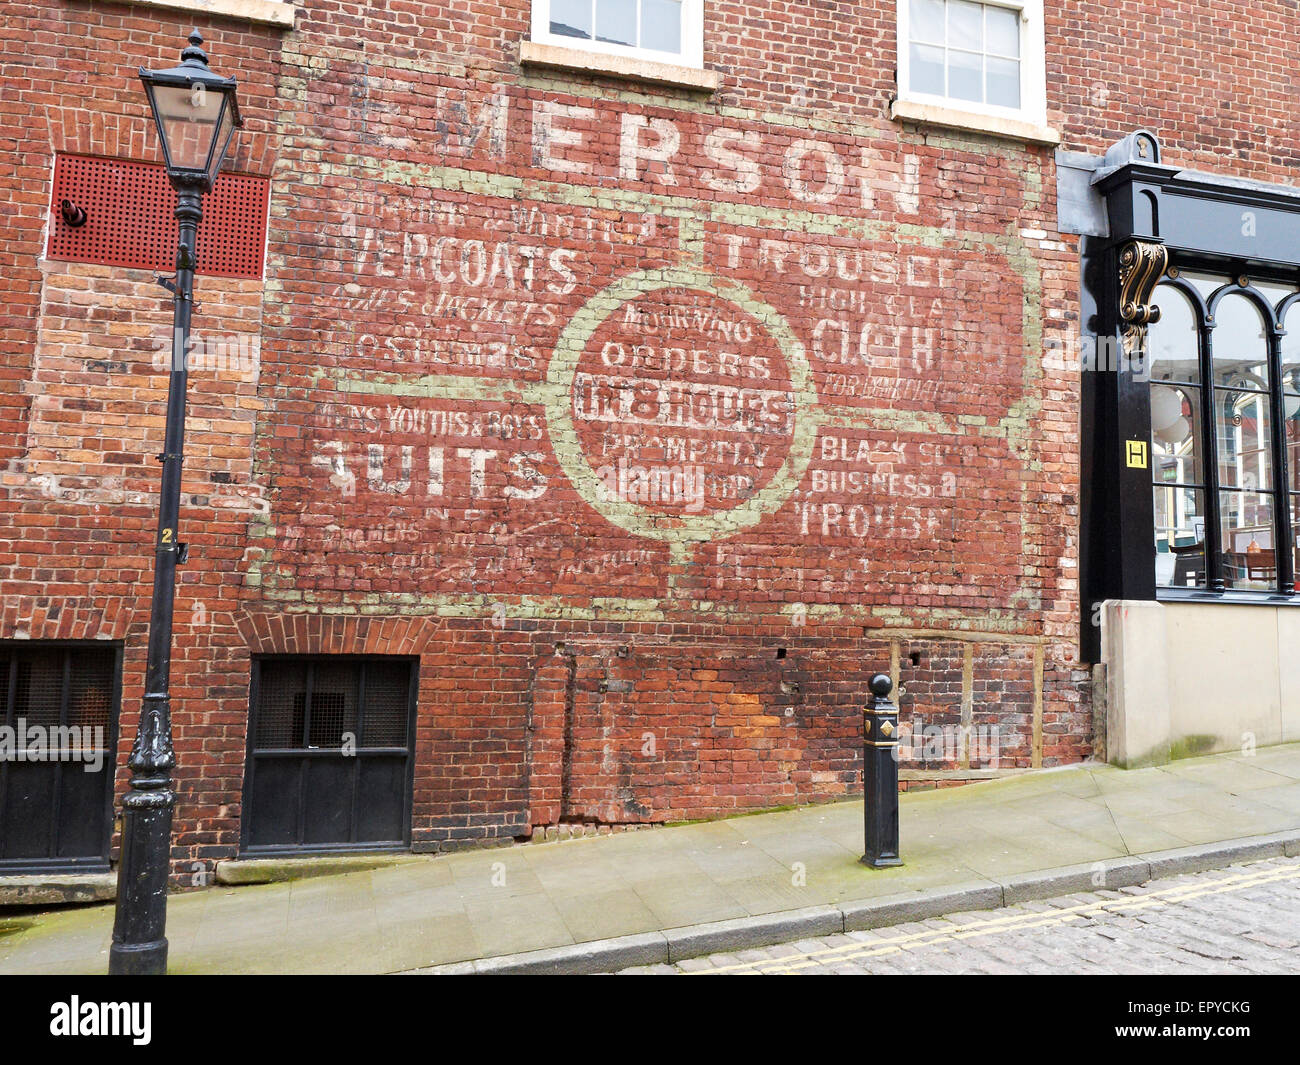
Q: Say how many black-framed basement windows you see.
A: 2